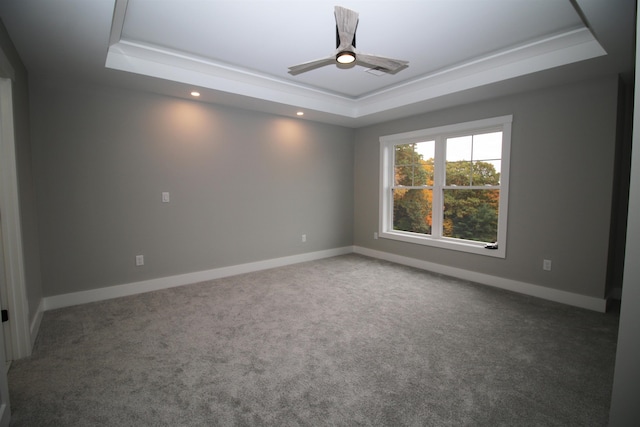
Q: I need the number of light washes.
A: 2